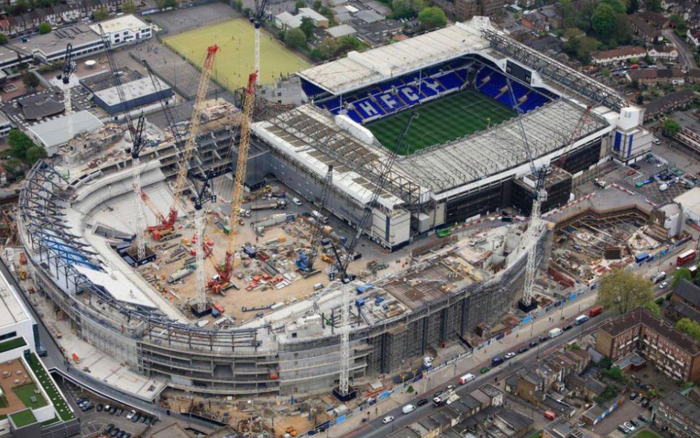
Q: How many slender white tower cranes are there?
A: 6